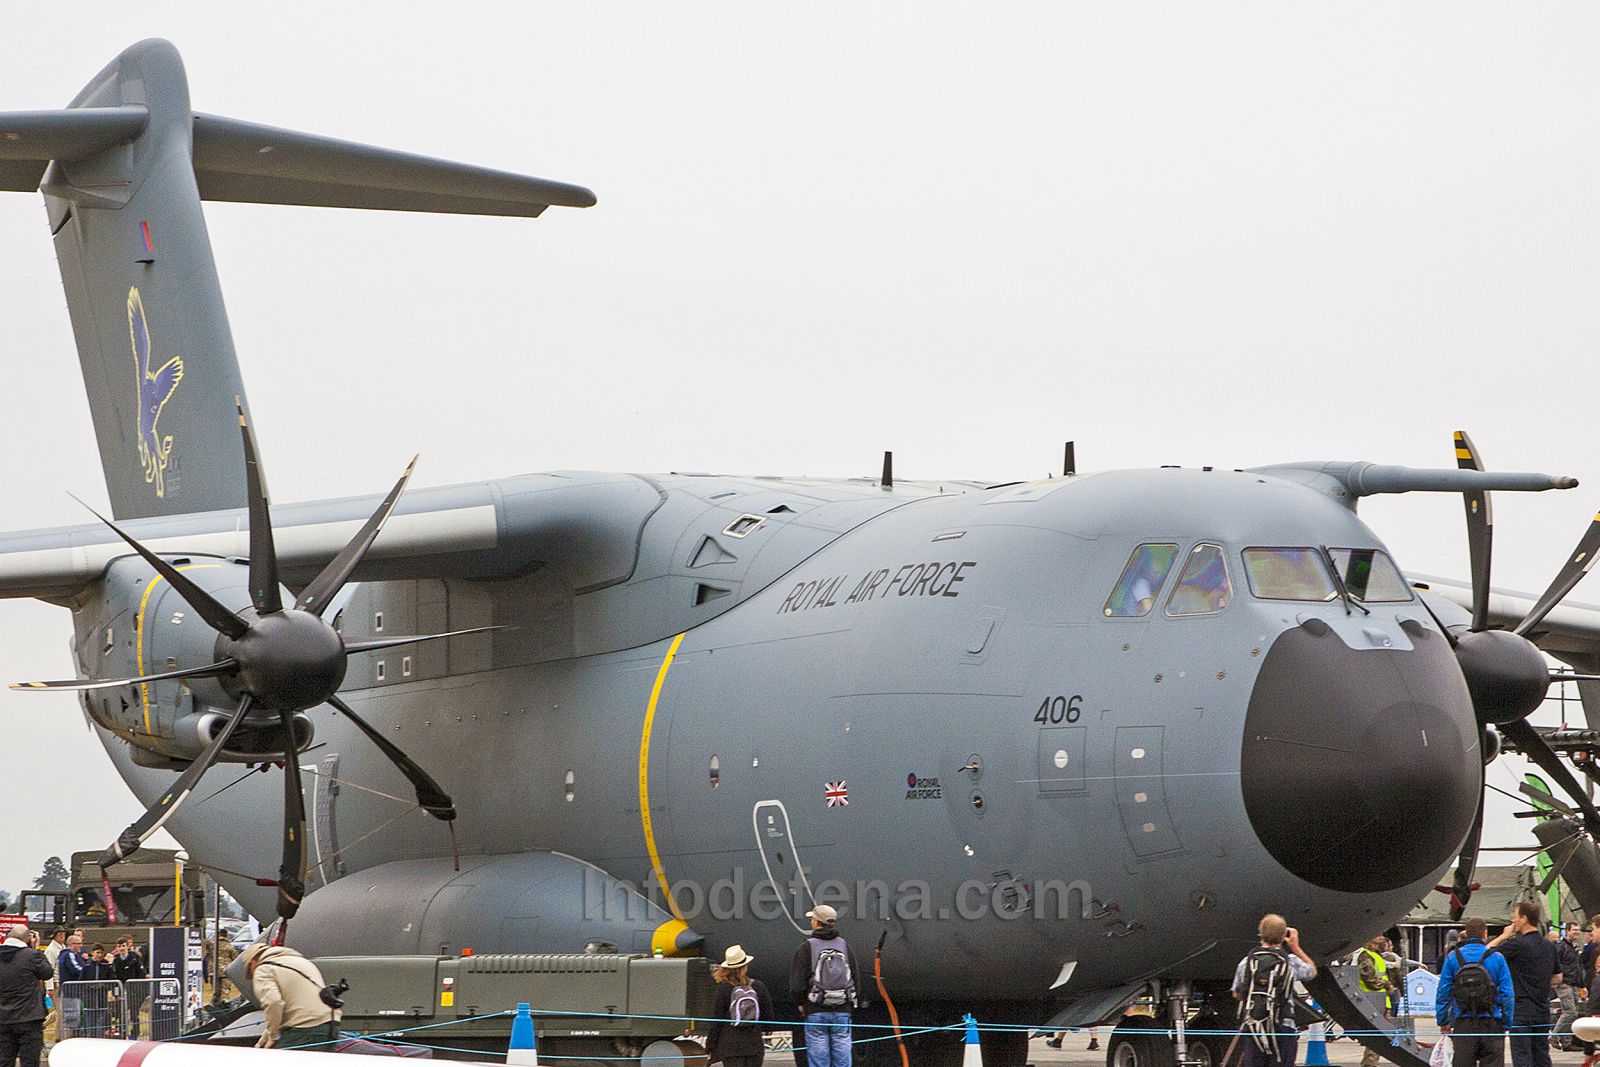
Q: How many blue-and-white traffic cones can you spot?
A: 3